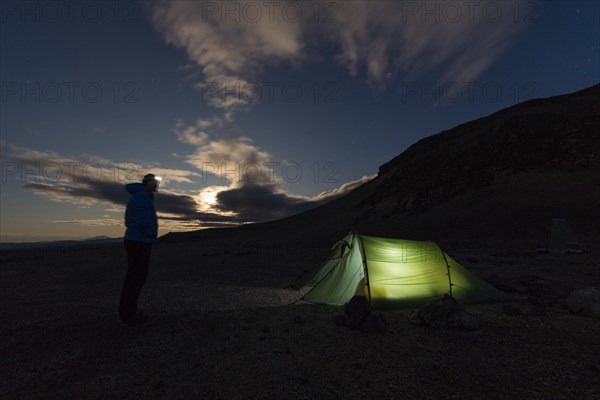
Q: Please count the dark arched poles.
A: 2